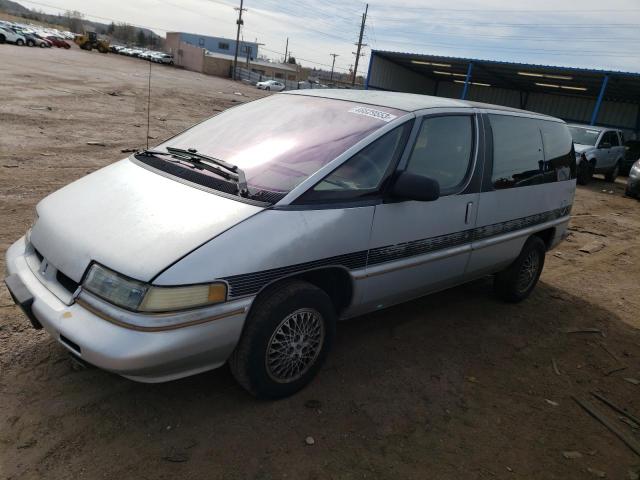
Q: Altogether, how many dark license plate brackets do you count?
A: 1